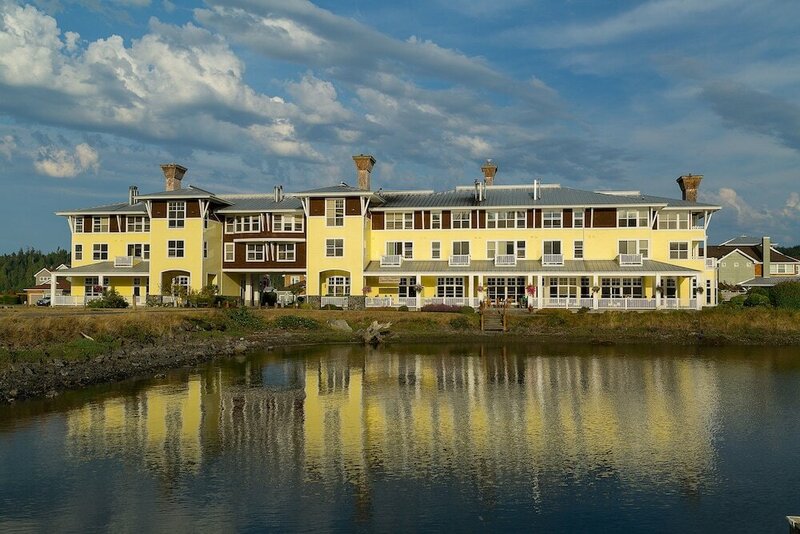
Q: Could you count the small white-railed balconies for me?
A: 6